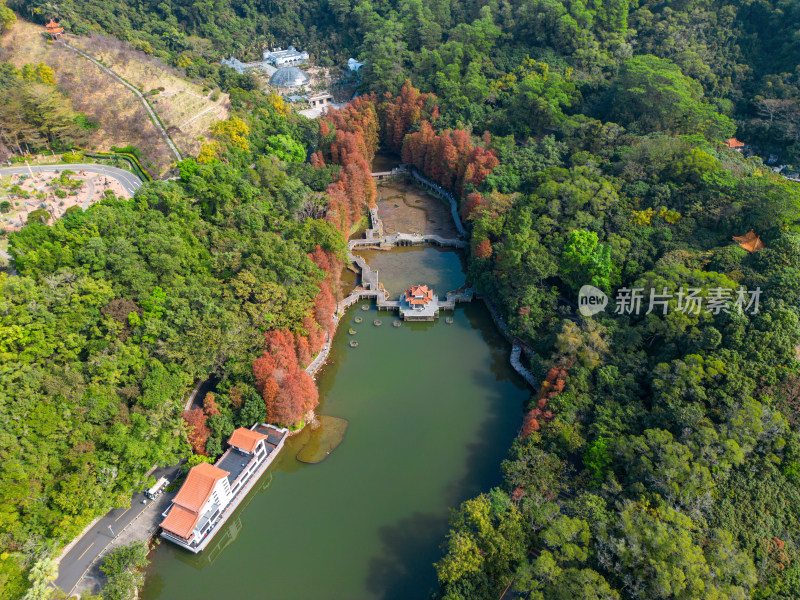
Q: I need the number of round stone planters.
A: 7